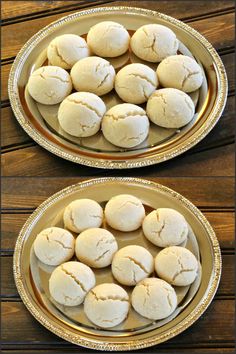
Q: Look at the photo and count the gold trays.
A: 2